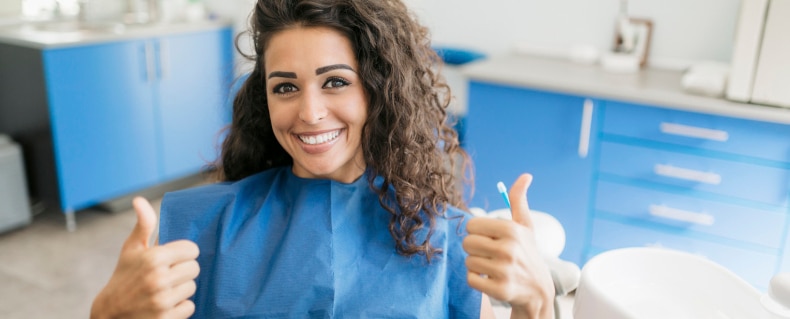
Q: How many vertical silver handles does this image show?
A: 3